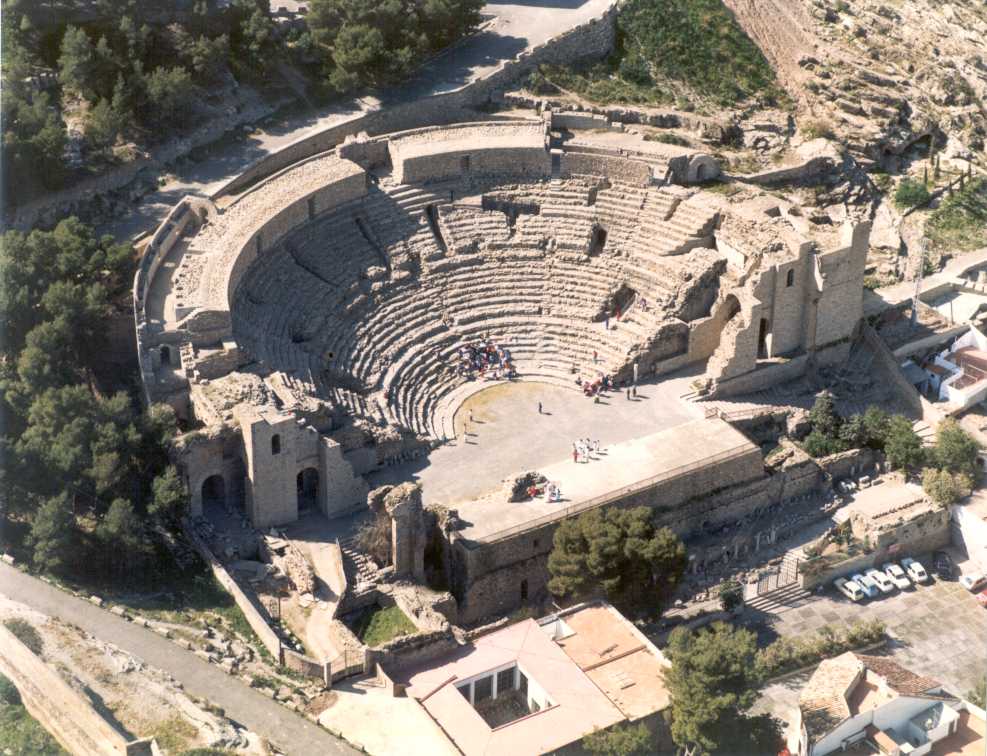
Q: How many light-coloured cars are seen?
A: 6